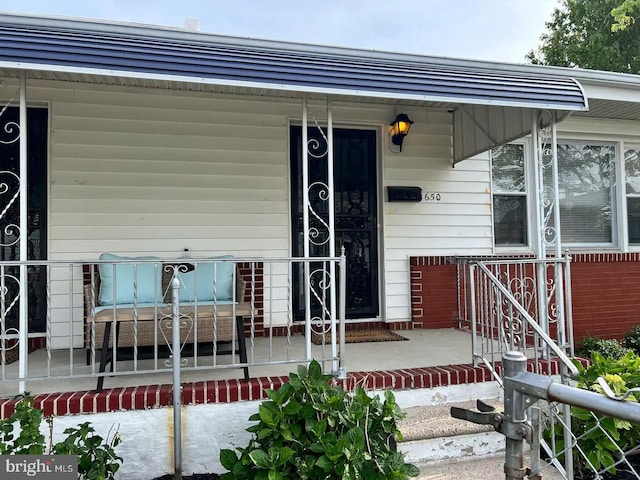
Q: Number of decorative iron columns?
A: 3